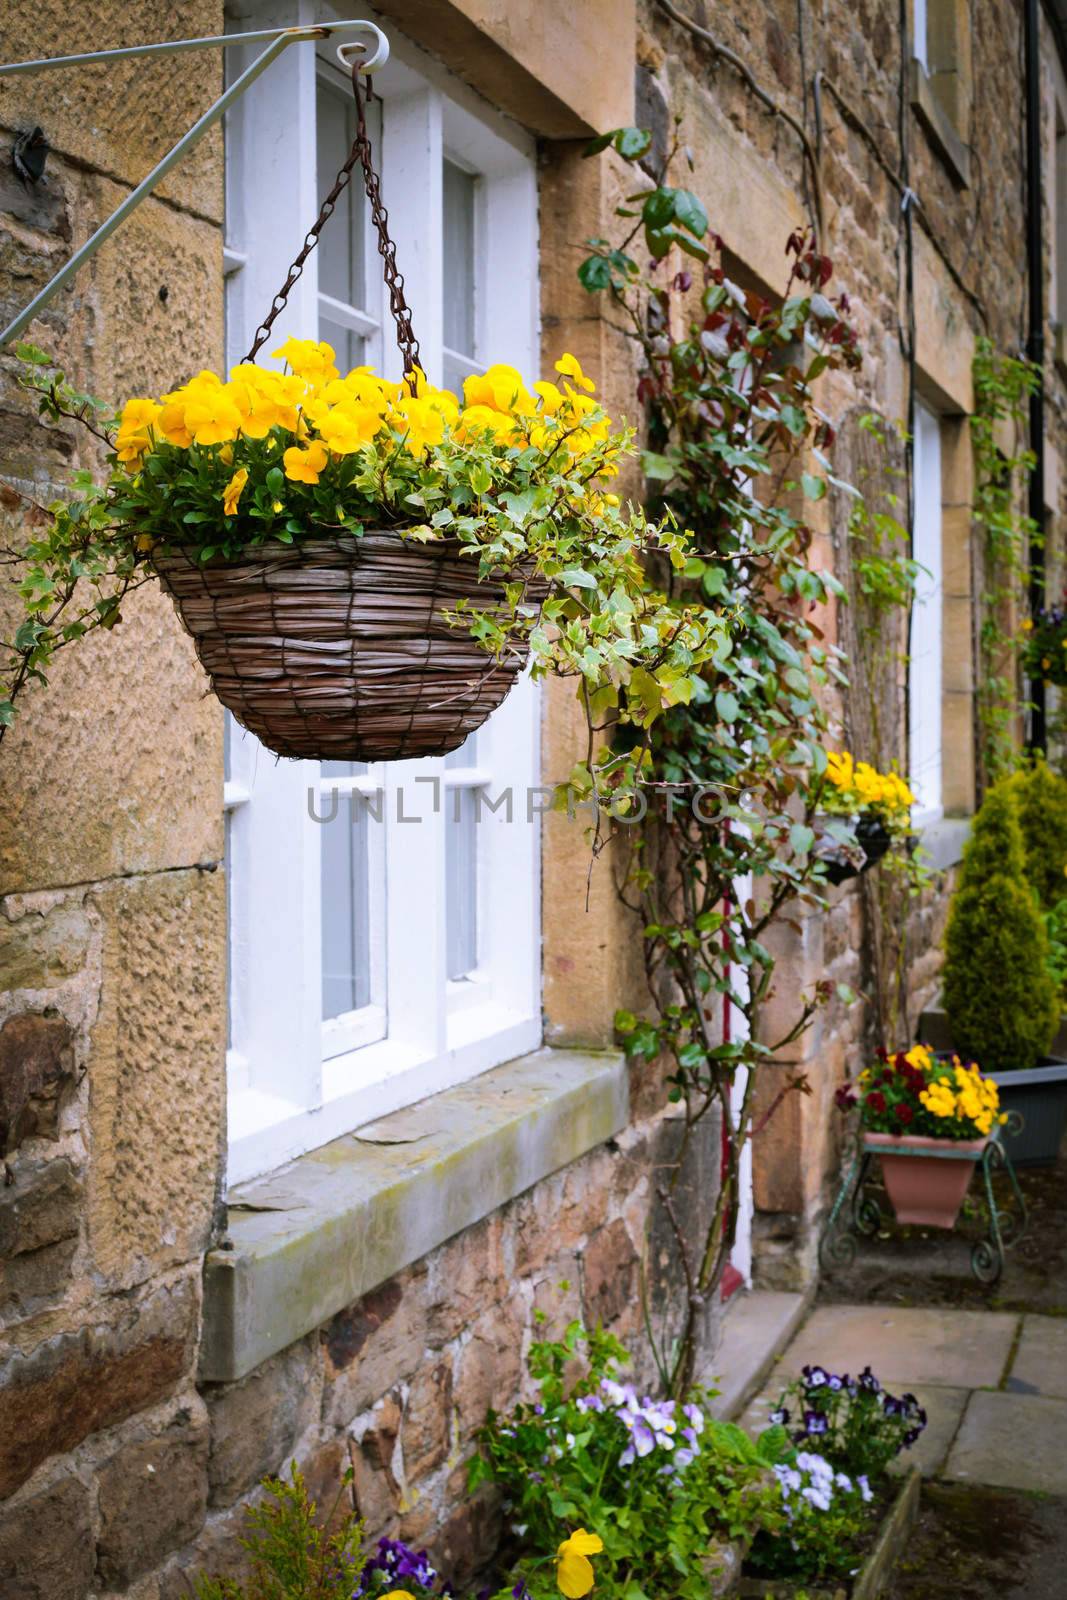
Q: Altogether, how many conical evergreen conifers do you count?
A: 2